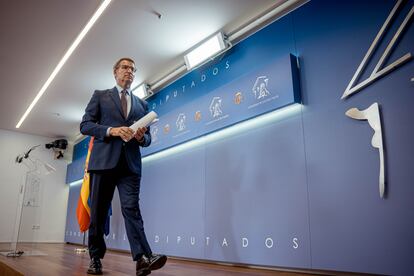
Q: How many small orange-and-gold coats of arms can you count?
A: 3